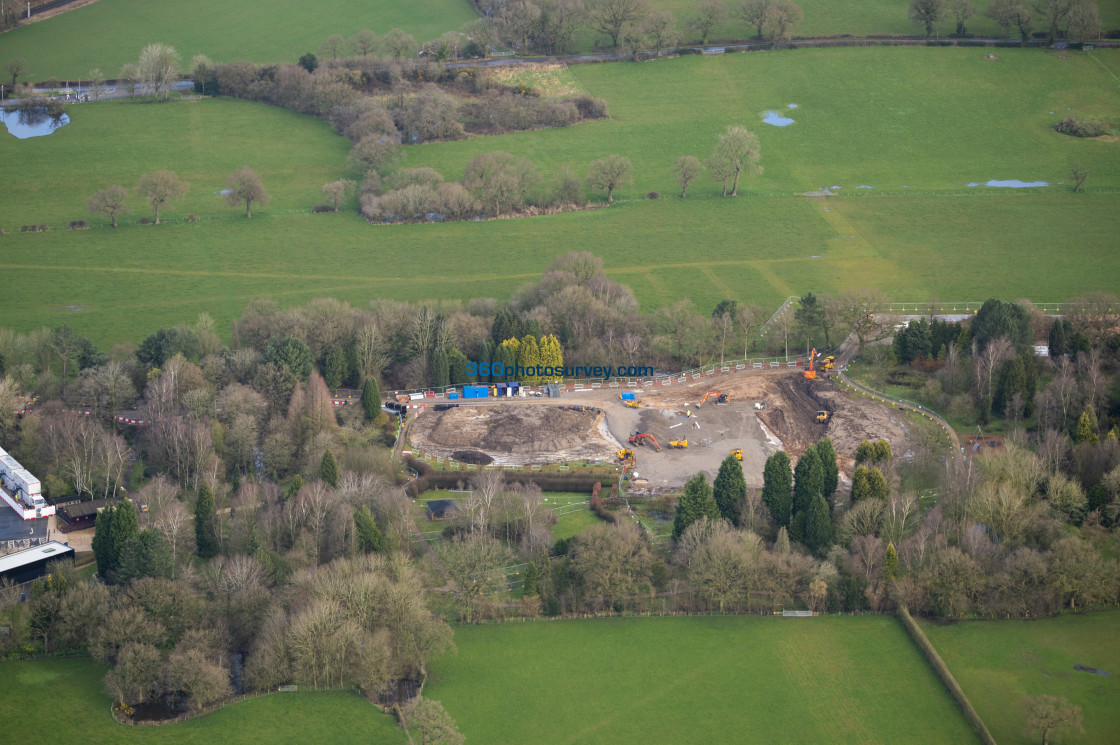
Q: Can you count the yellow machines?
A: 6